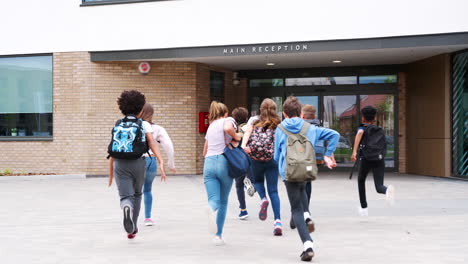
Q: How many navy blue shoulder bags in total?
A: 1